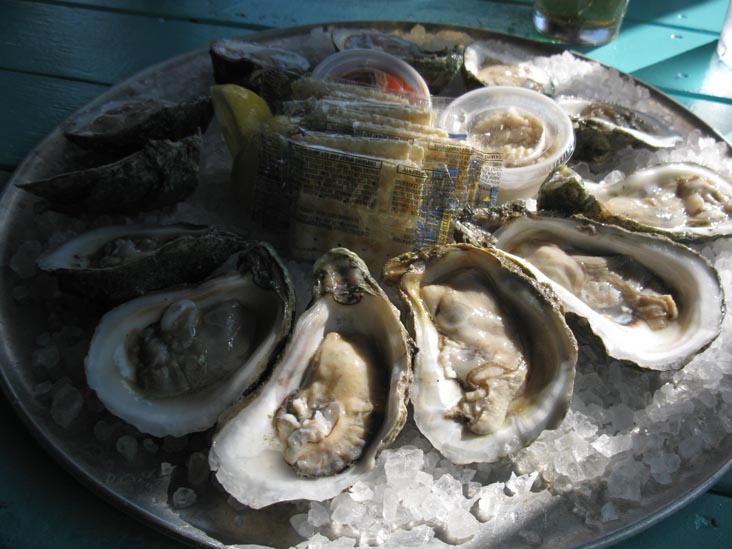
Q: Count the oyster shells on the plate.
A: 12